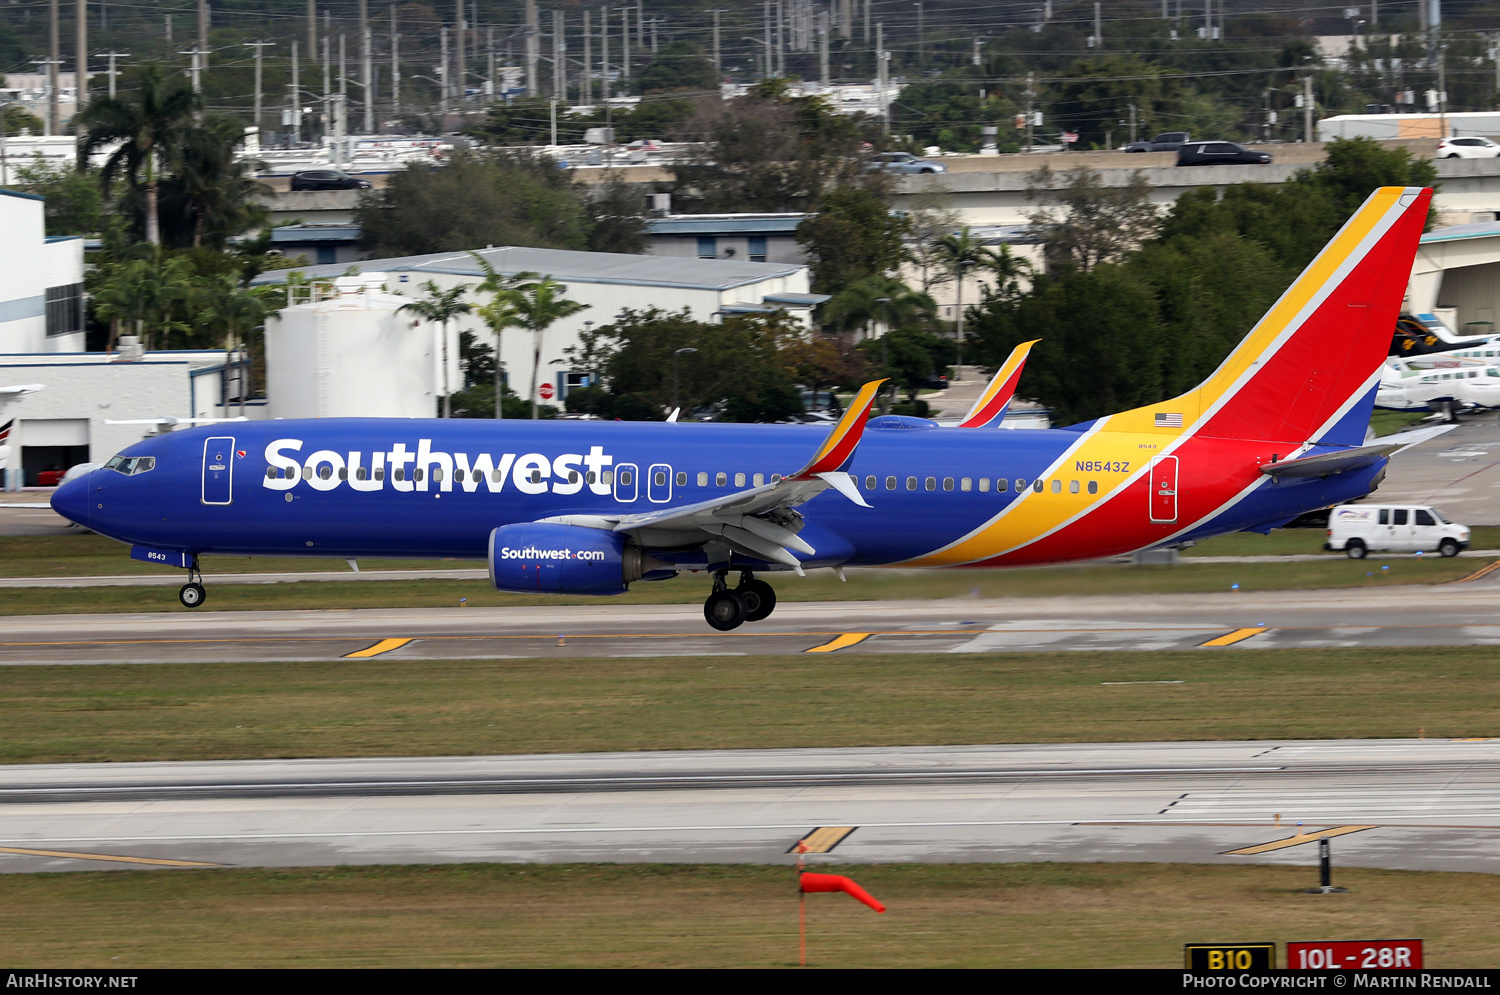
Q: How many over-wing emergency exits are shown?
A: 2